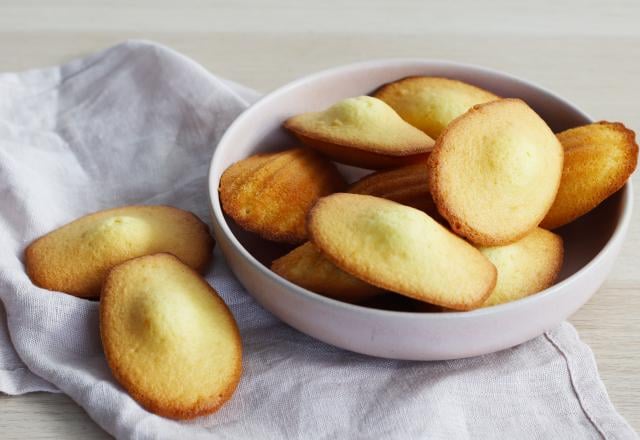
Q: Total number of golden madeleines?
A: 11